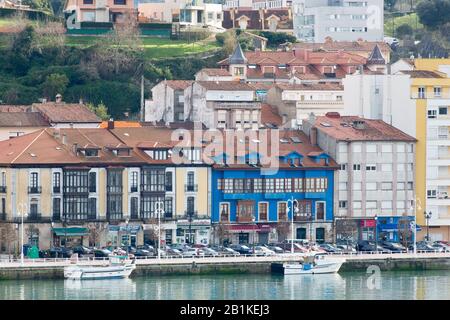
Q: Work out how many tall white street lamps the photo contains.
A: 4